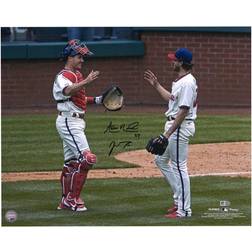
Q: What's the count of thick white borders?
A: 2